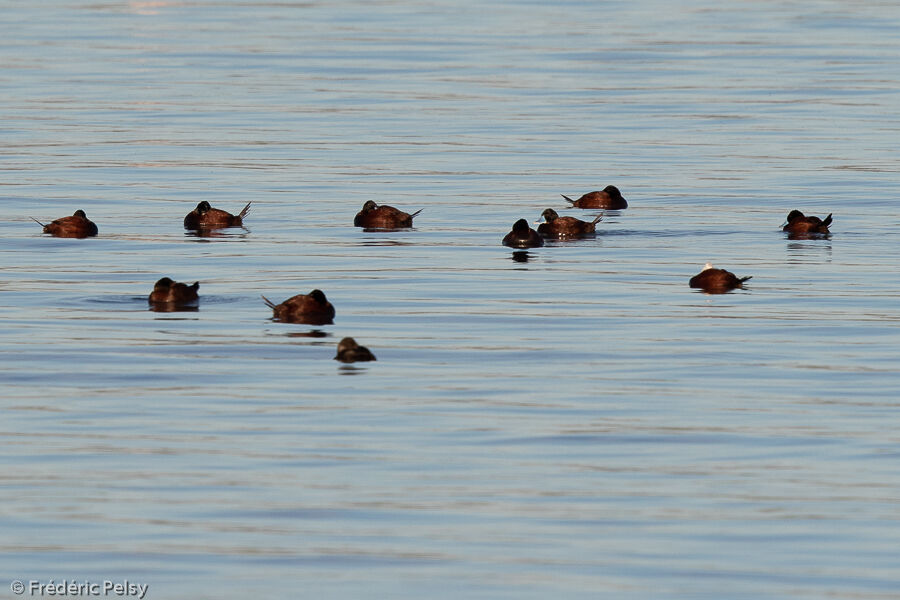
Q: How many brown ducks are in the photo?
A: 11